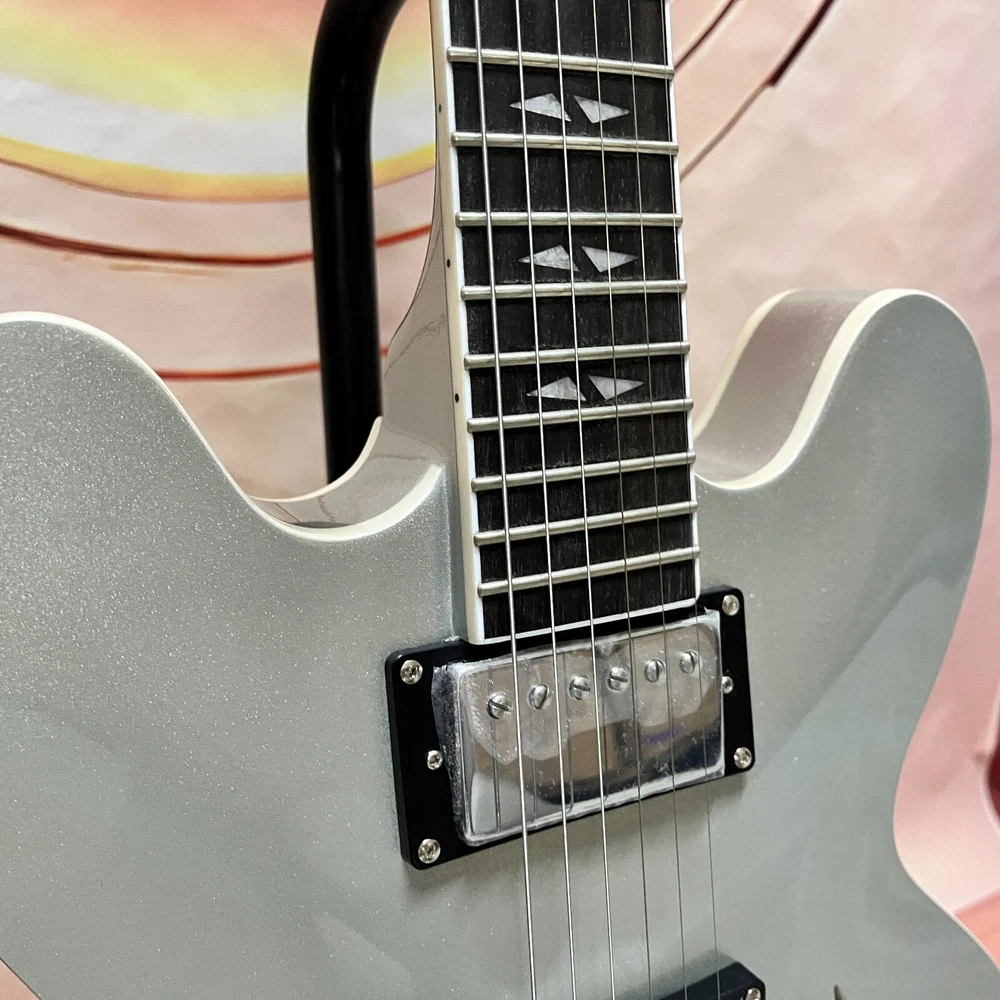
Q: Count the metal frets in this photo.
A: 9